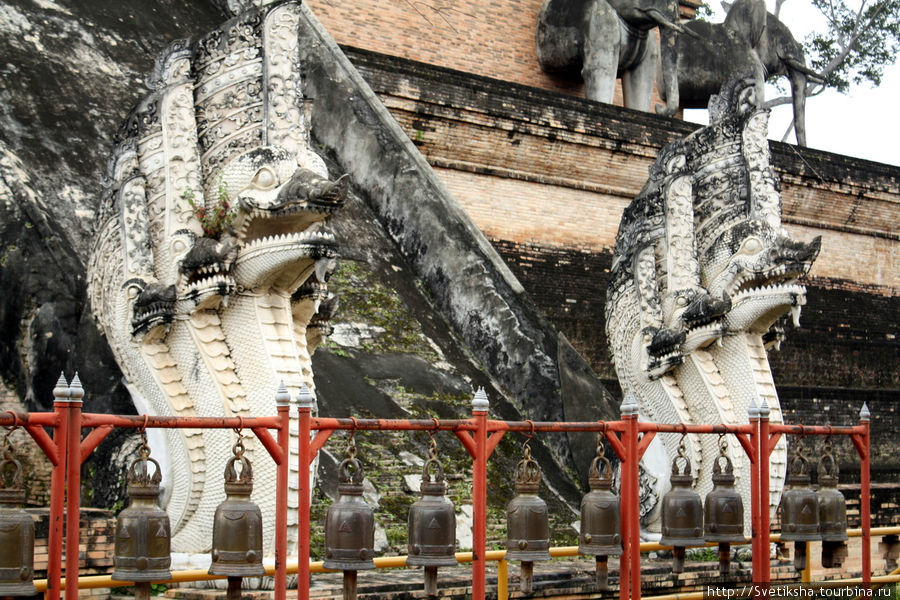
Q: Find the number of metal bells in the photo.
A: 11